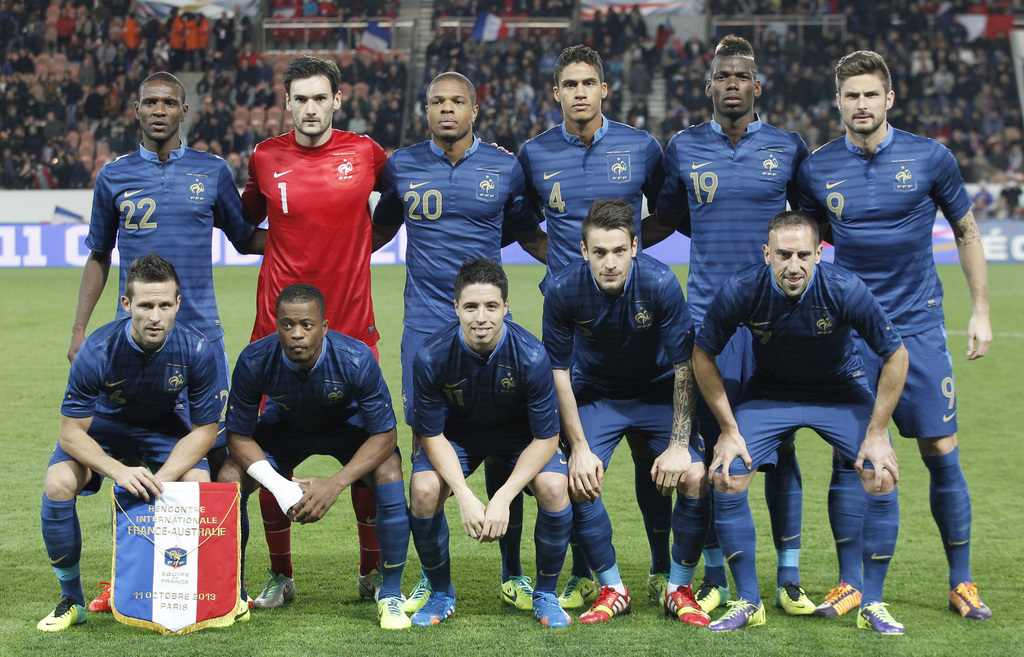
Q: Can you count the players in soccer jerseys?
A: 11